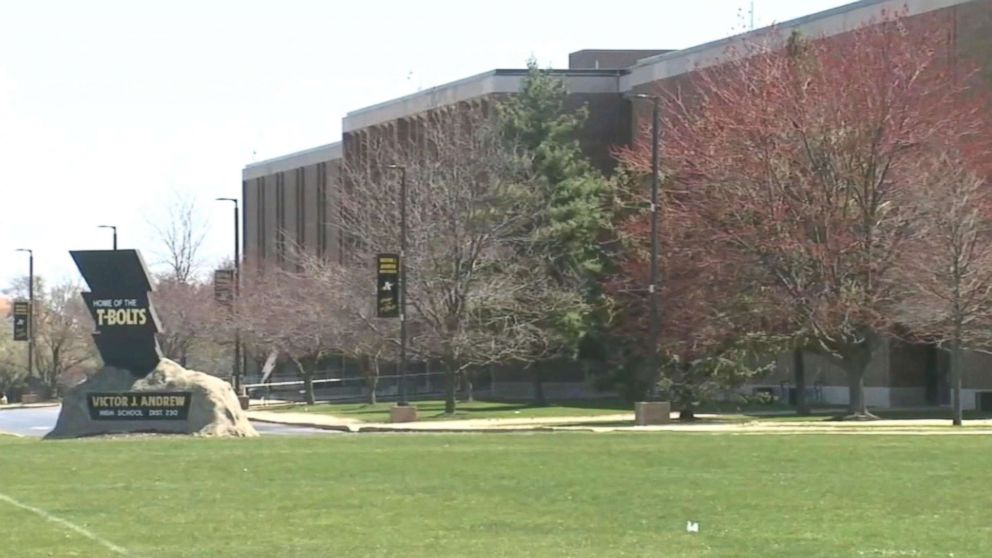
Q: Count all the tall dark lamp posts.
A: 5